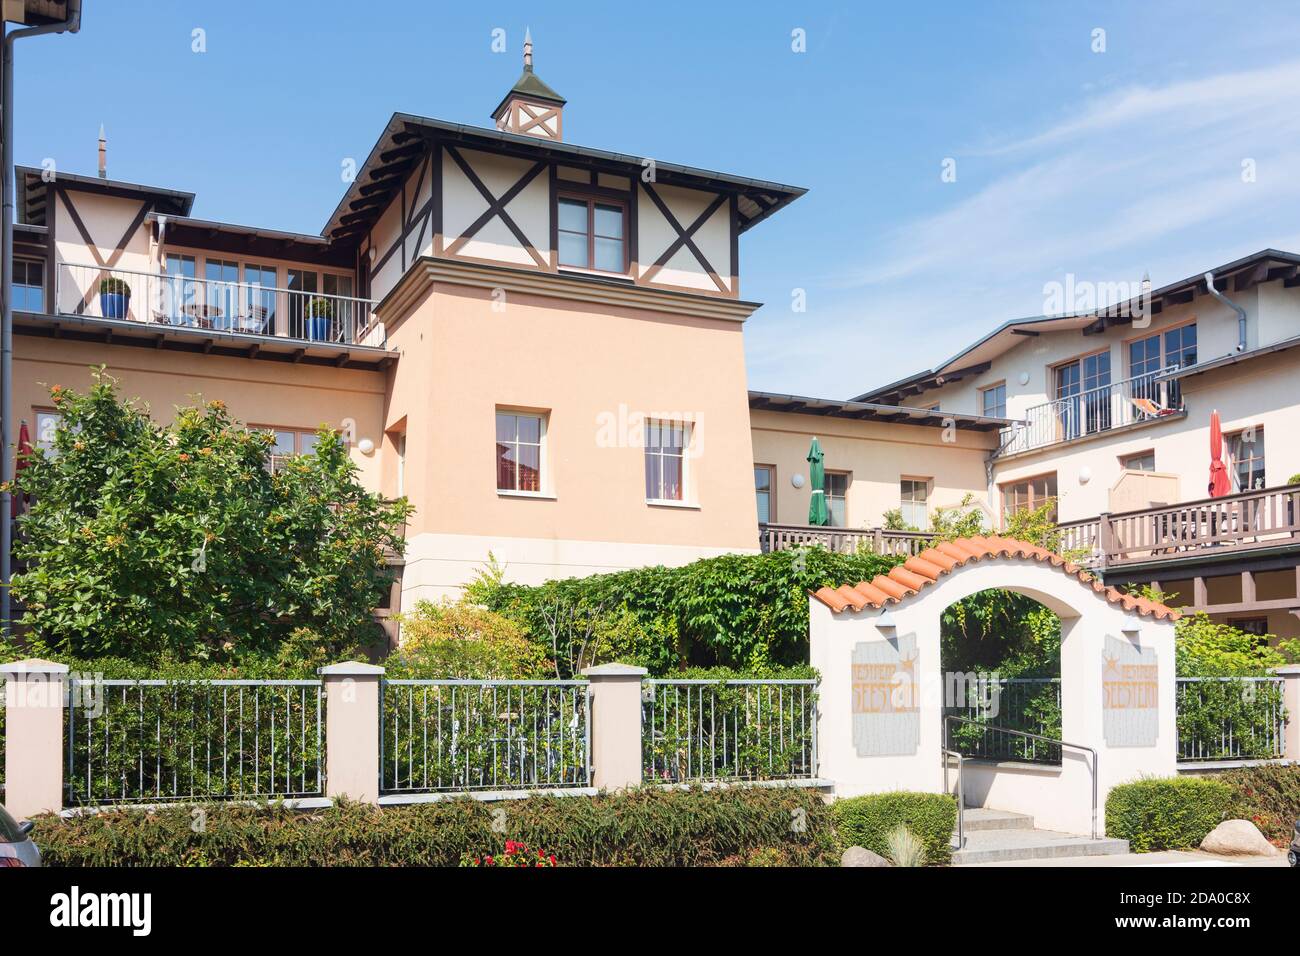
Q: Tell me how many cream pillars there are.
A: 4